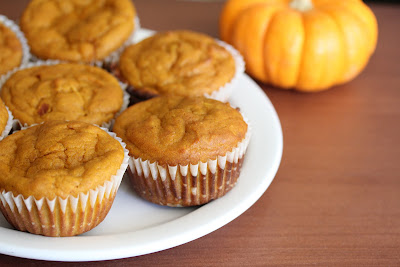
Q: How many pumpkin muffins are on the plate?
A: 7